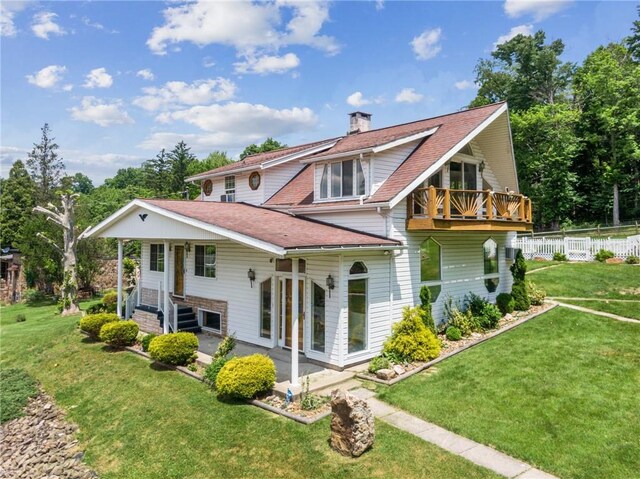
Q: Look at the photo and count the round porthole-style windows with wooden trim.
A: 2